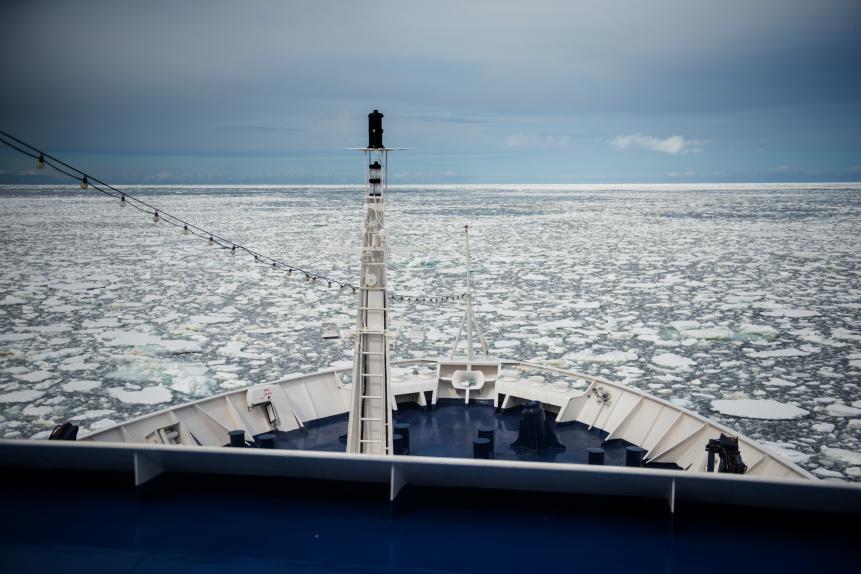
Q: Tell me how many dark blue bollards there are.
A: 8